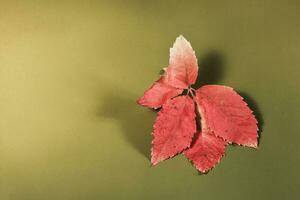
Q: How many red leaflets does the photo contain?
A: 5